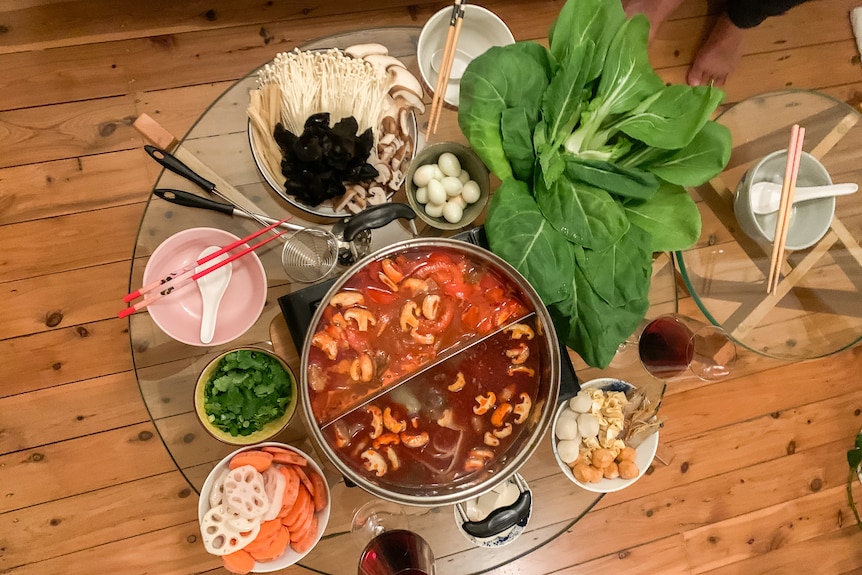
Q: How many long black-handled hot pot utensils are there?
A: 2